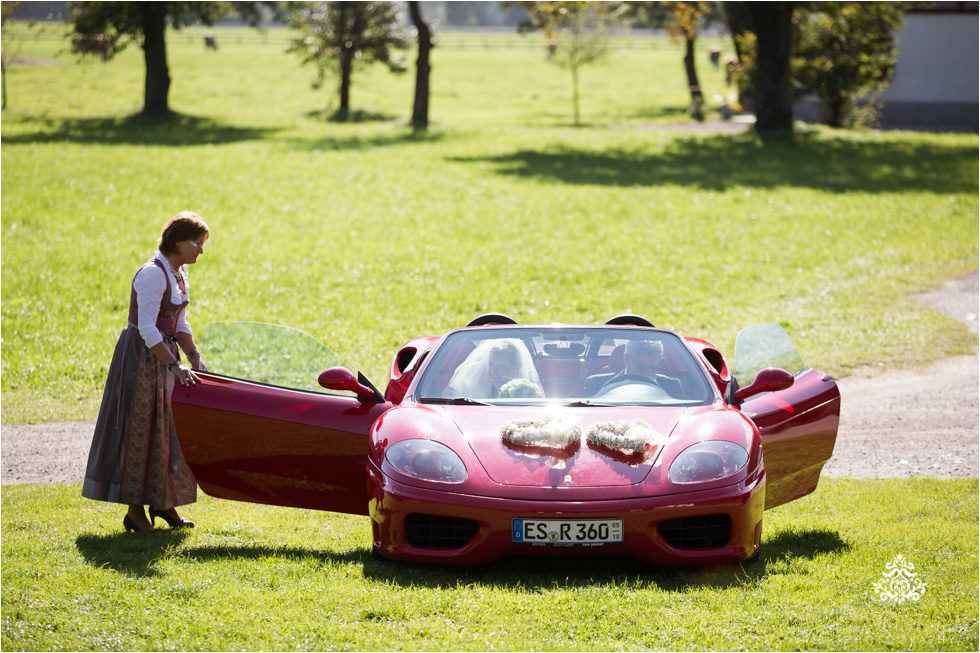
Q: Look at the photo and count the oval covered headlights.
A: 2